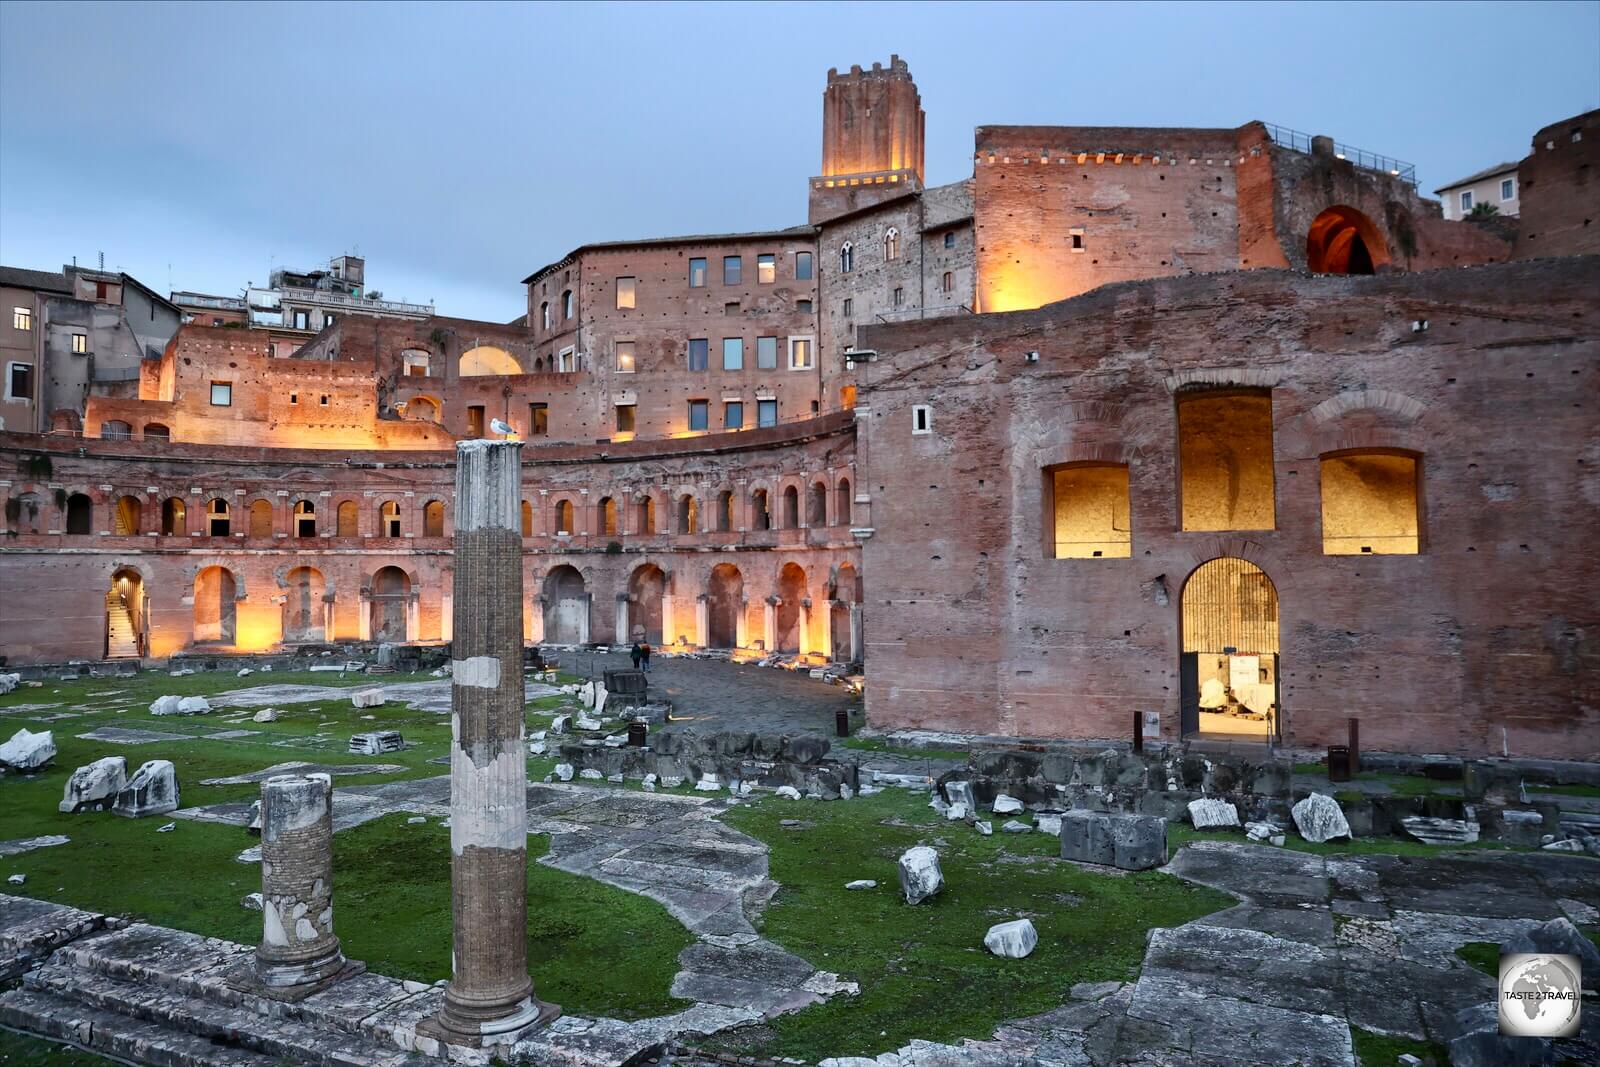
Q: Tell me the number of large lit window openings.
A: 3